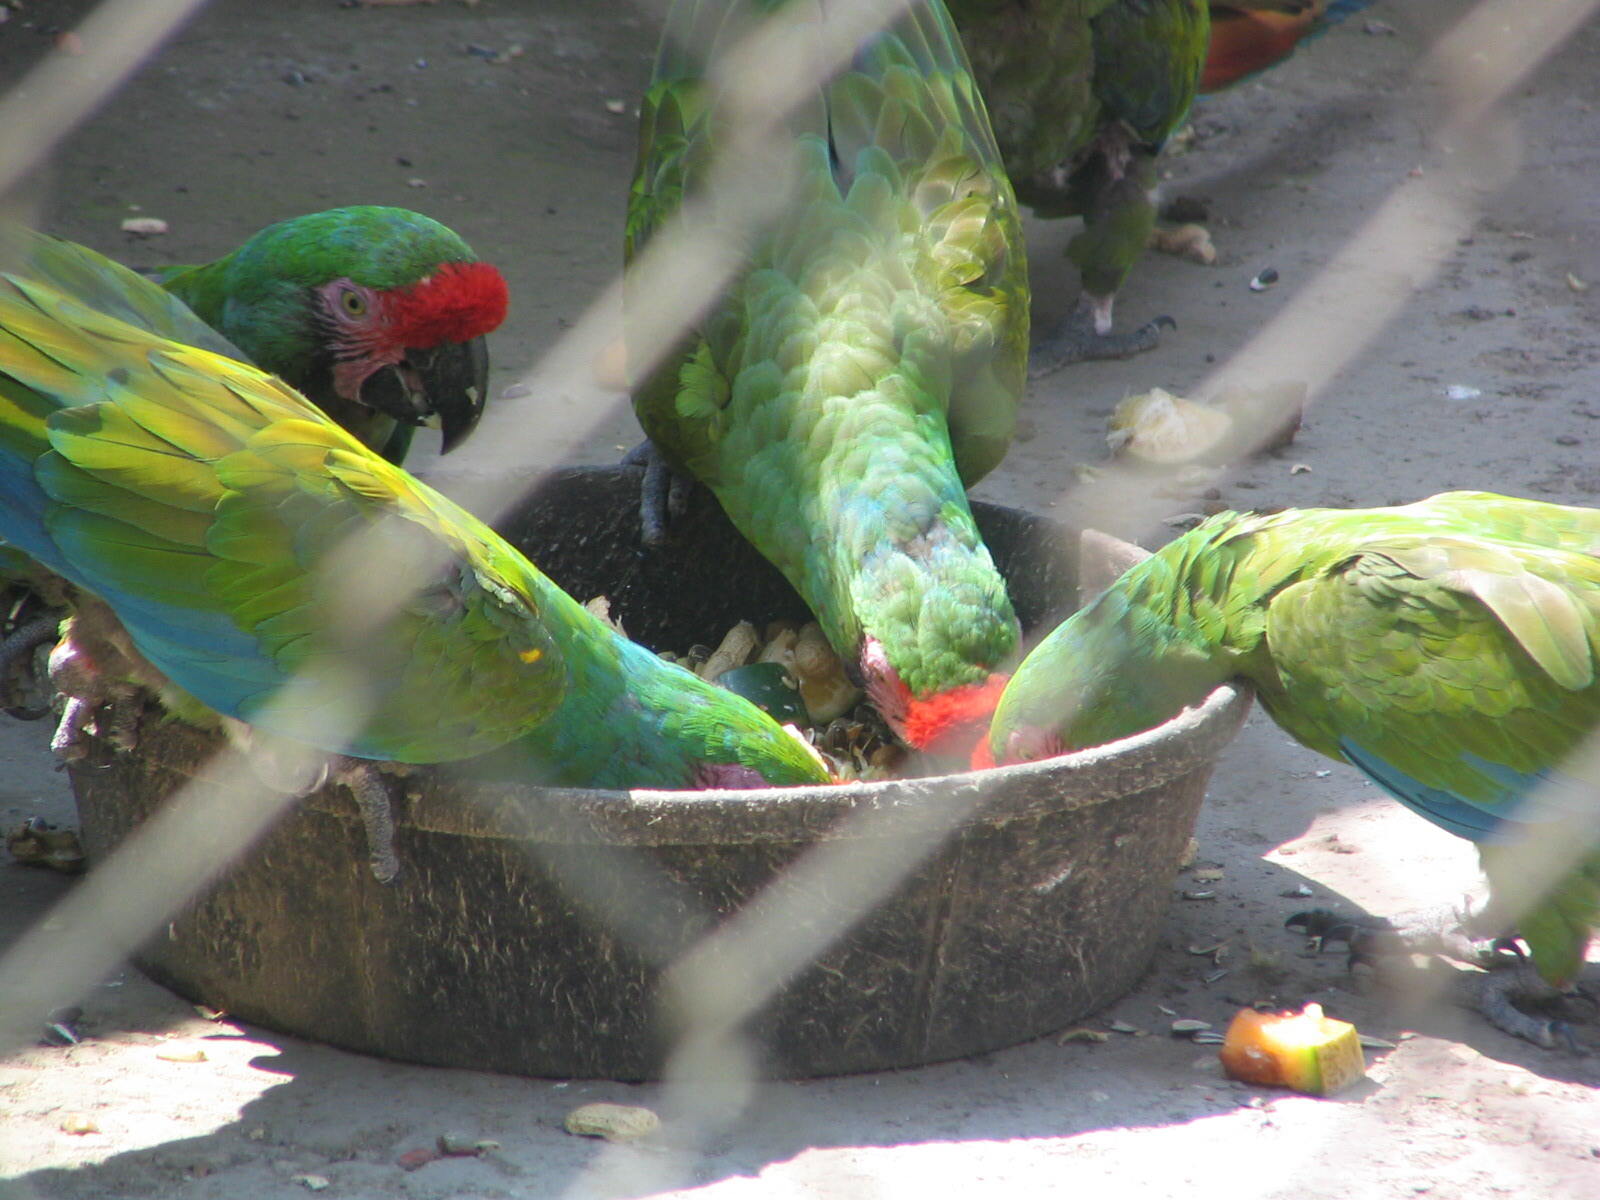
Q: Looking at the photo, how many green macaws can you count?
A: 5